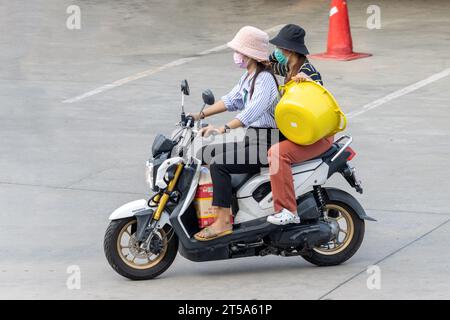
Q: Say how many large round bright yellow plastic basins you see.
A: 1